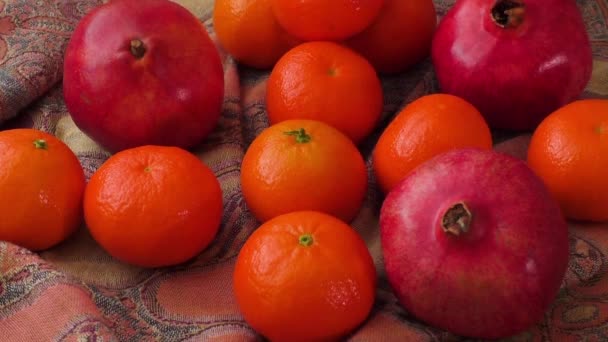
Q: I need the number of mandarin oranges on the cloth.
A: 10